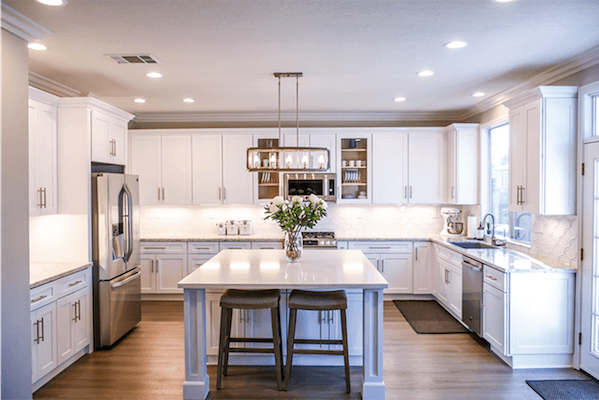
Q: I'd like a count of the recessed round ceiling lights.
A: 10